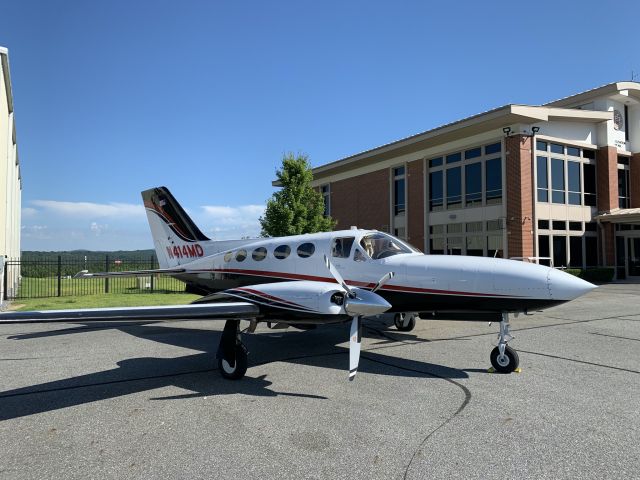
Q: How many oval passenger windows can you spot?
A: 5